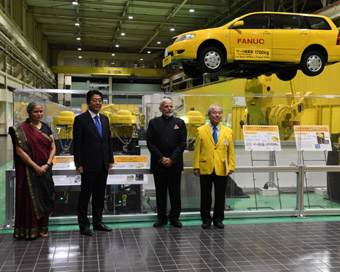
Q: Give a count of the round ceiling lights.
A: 15